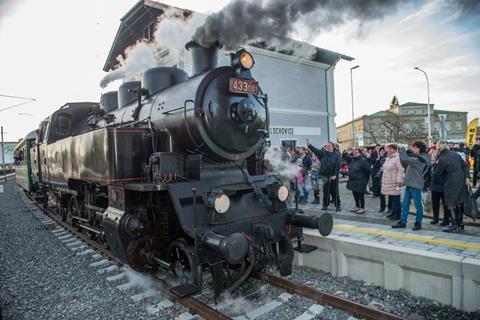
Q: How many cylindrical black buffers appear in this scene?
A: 2